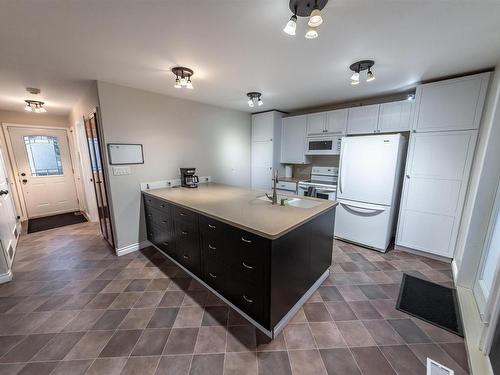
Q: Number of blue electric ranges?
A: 0